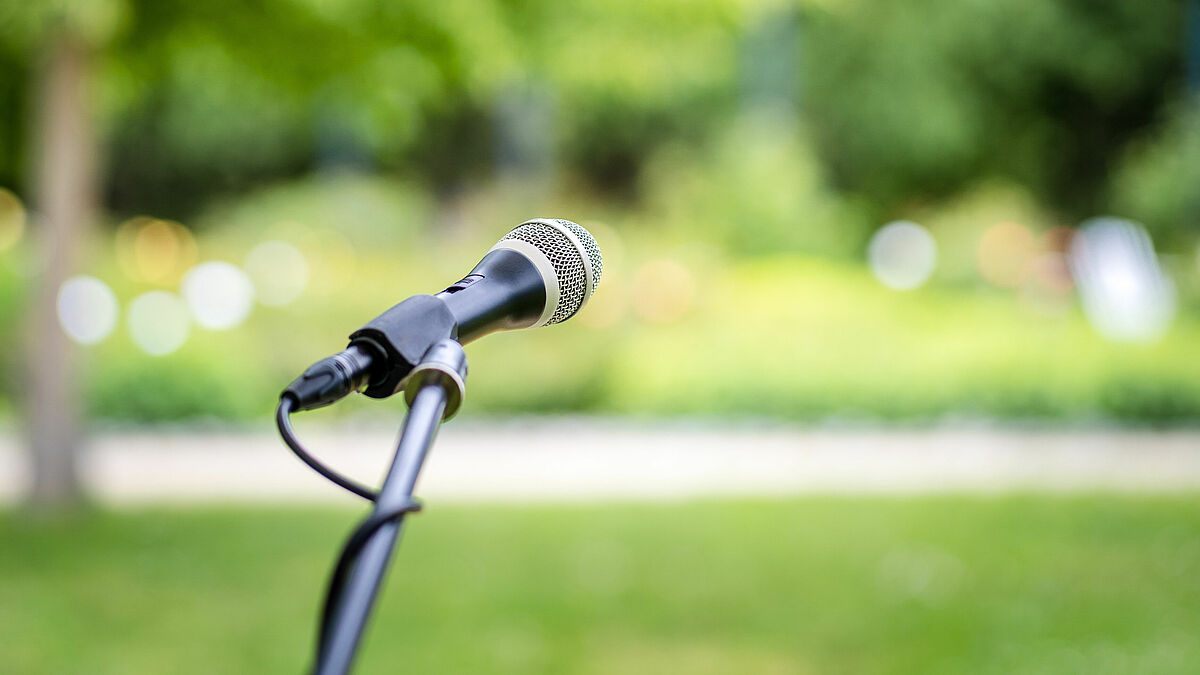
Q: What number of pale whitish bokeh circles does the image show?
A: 5